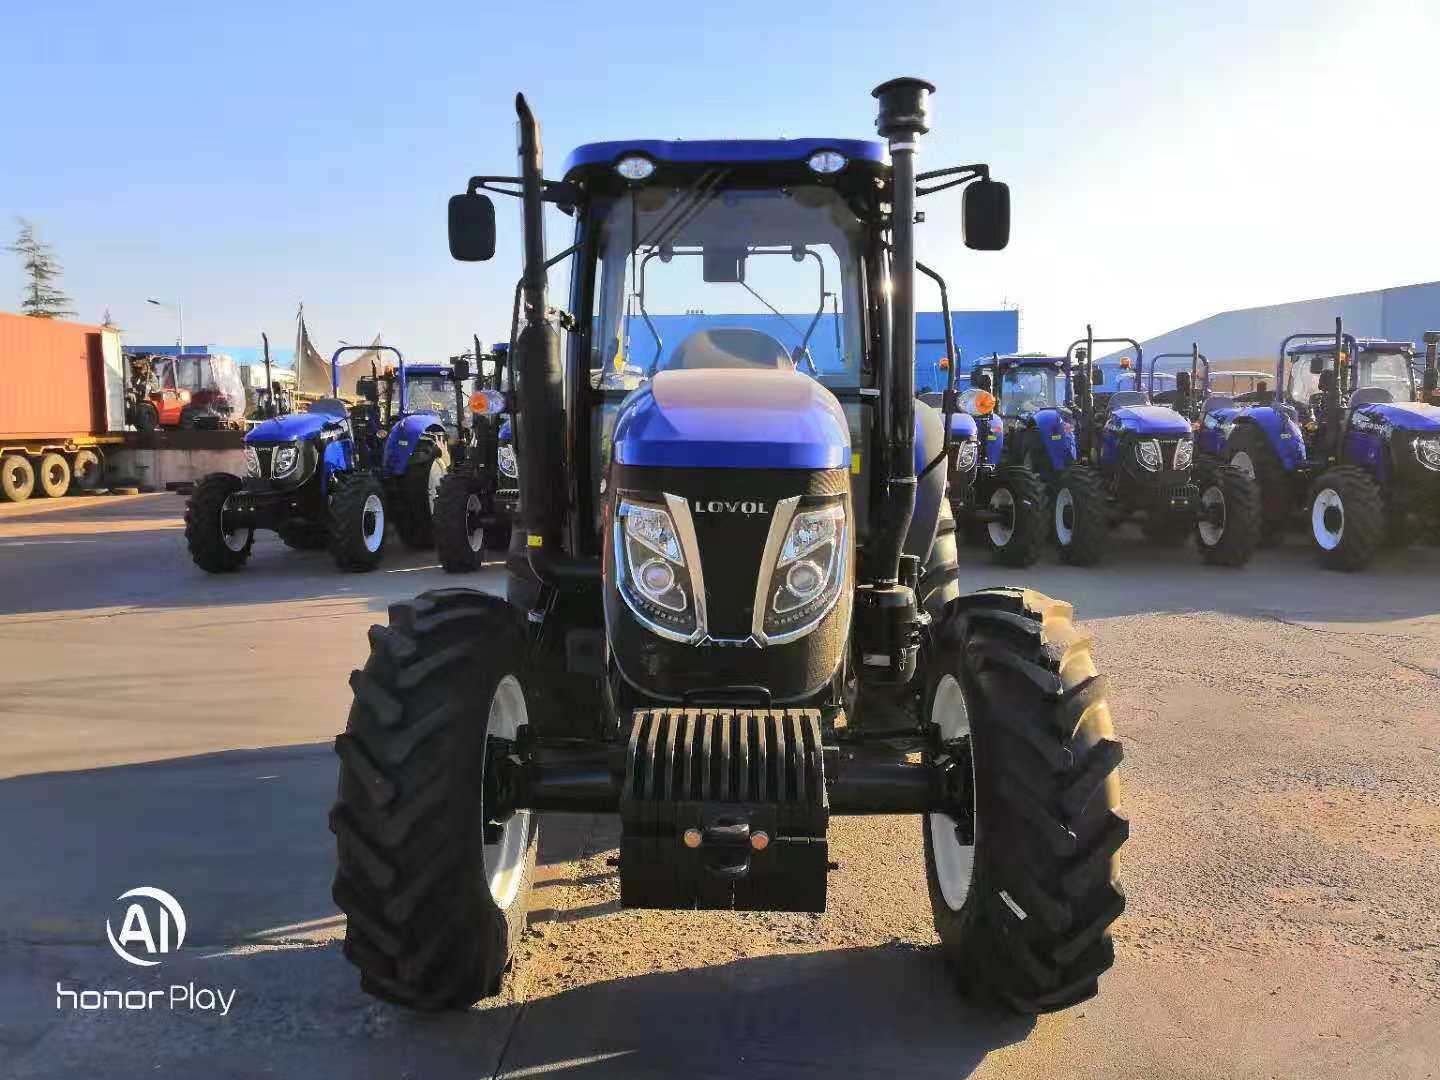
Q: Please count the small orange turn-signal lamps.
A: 2